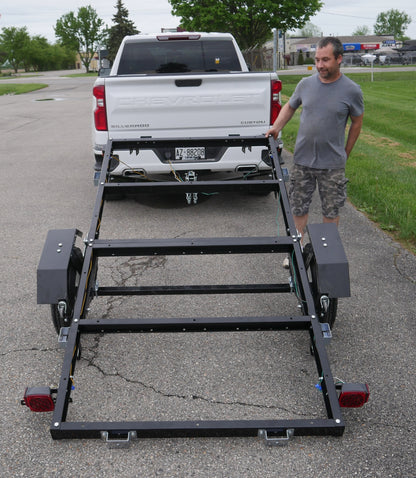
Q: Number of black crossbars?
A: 6